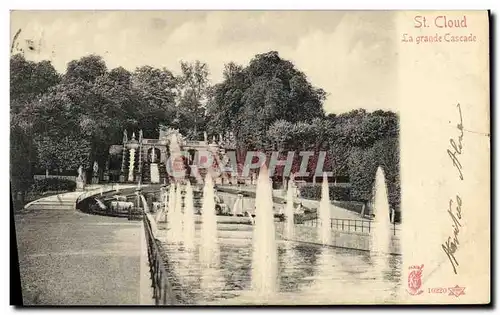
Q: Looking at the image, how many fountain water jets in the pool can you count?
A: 8